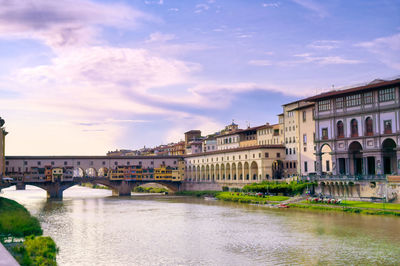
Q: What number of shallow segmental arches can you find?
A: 3